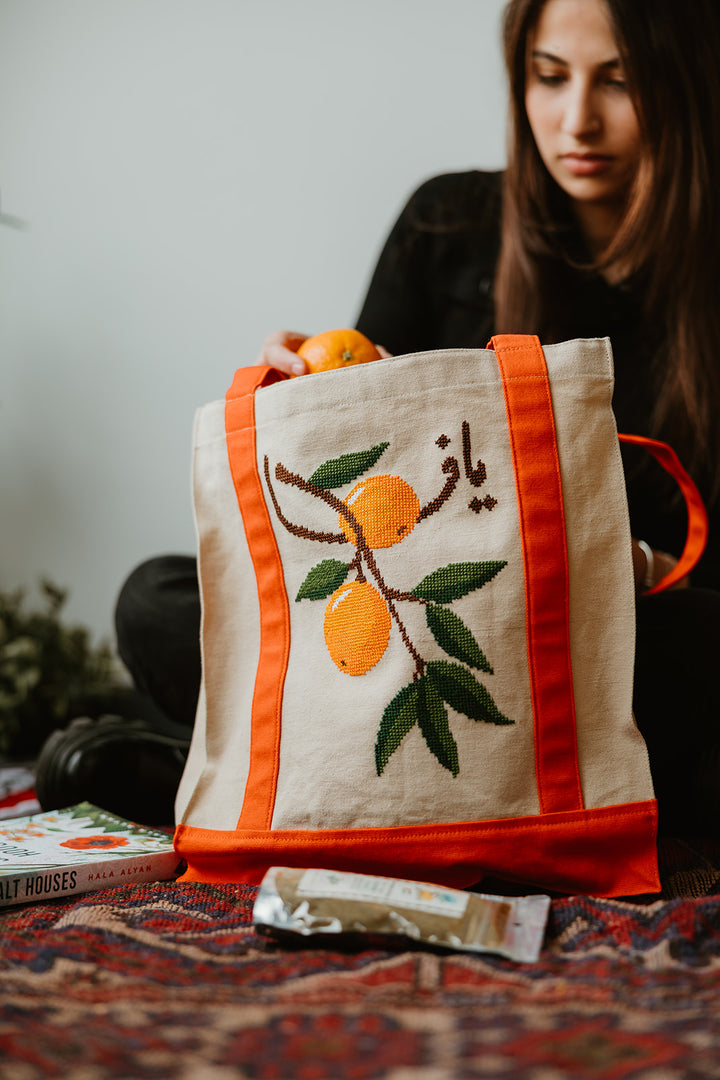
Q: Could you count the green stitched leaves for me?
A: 7